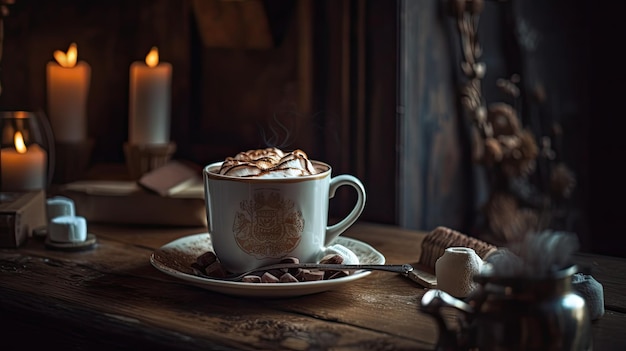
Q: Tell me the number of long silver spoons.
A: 1